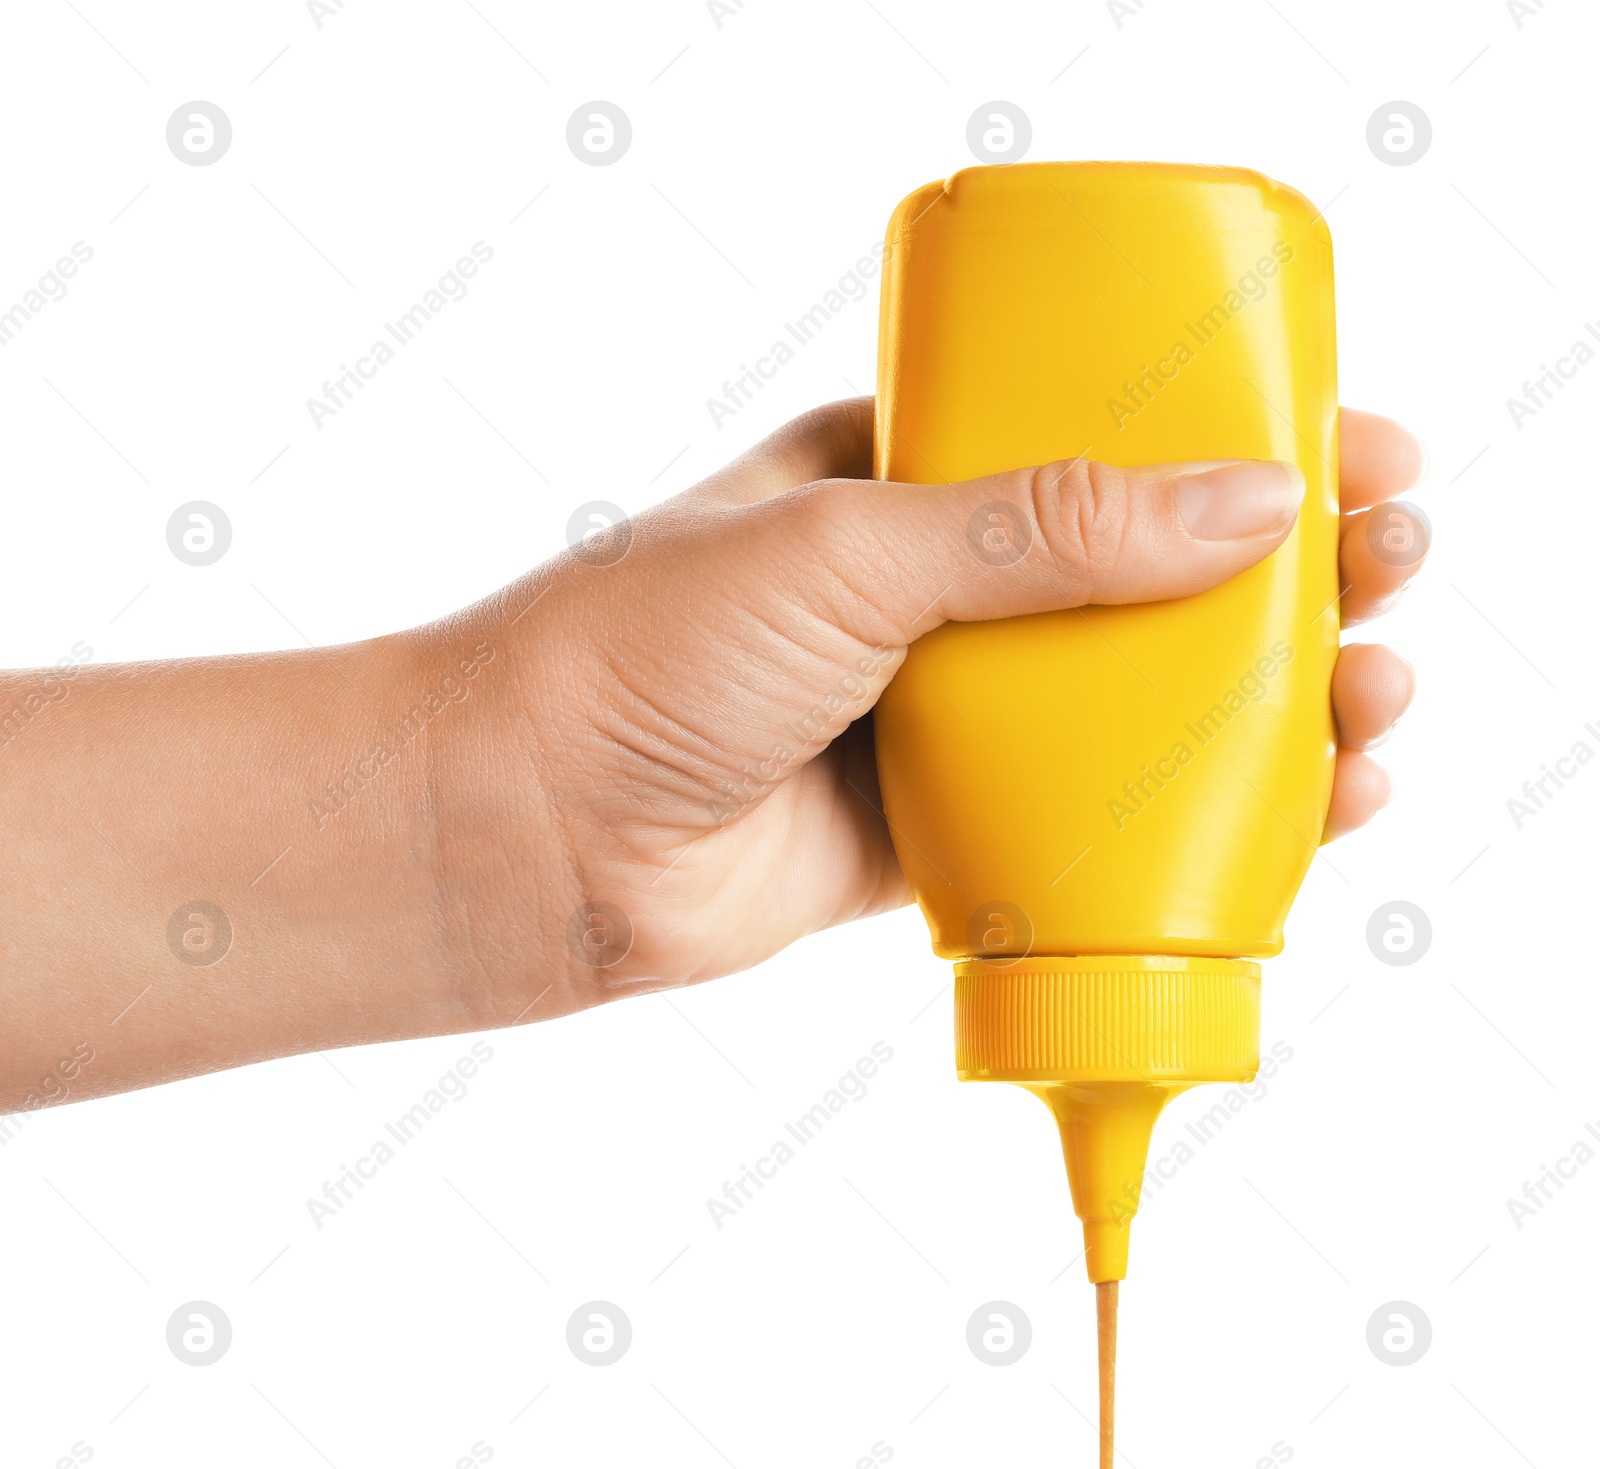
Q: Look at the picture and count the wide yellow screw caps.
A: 1